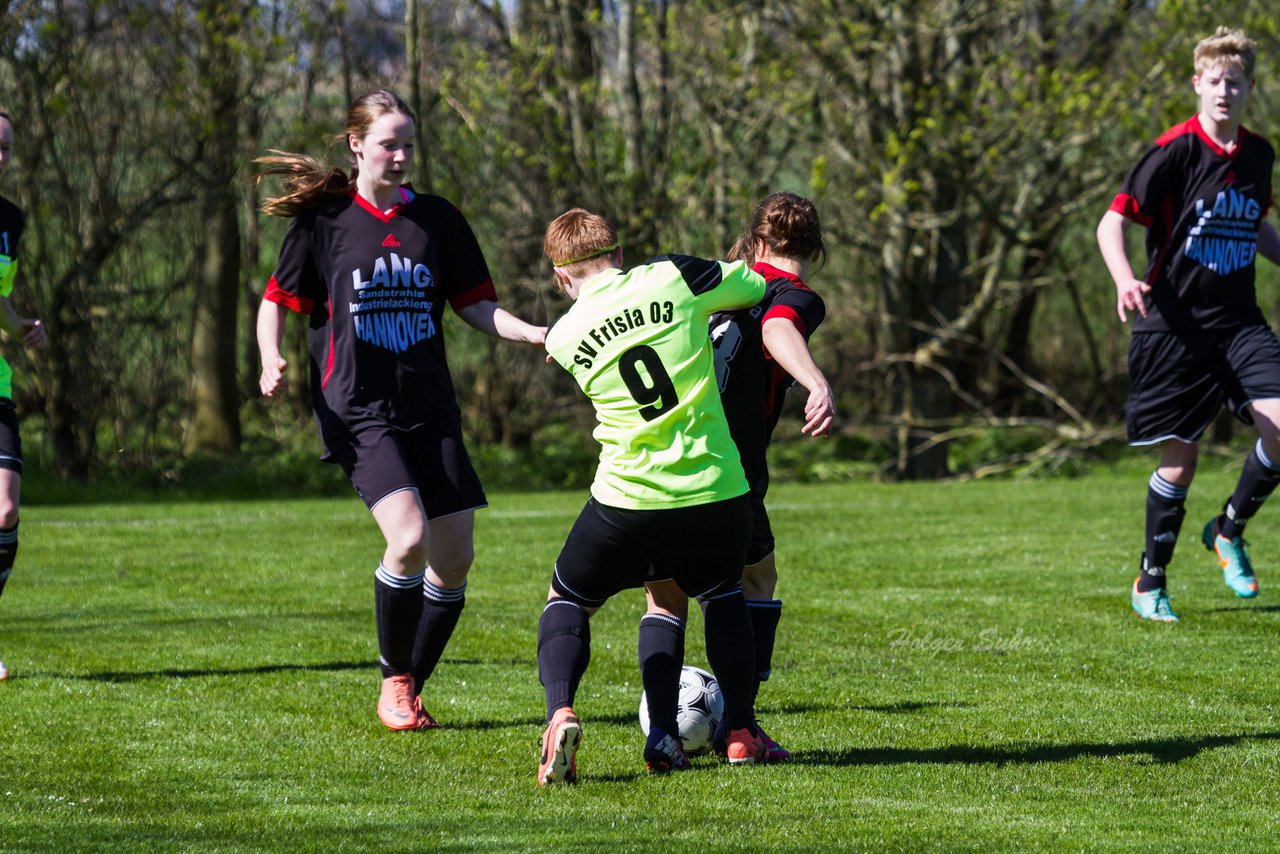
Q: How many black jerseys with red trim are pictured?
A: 3